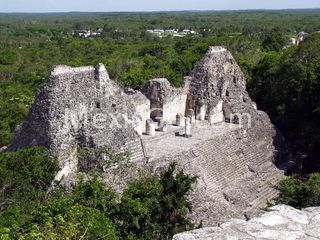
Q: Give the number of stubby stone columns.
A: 5